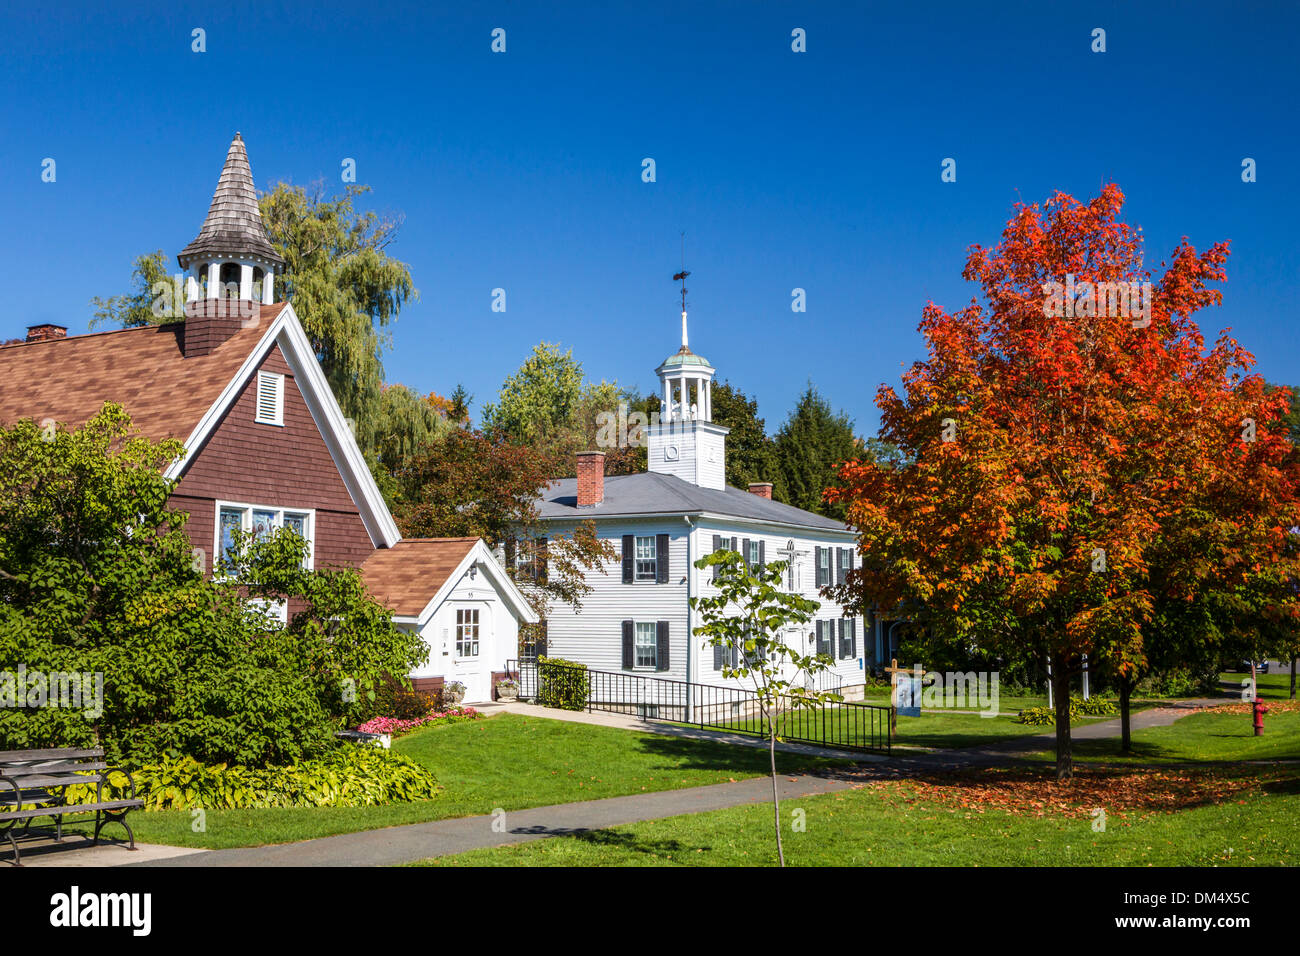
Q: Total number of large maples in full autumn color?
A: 1